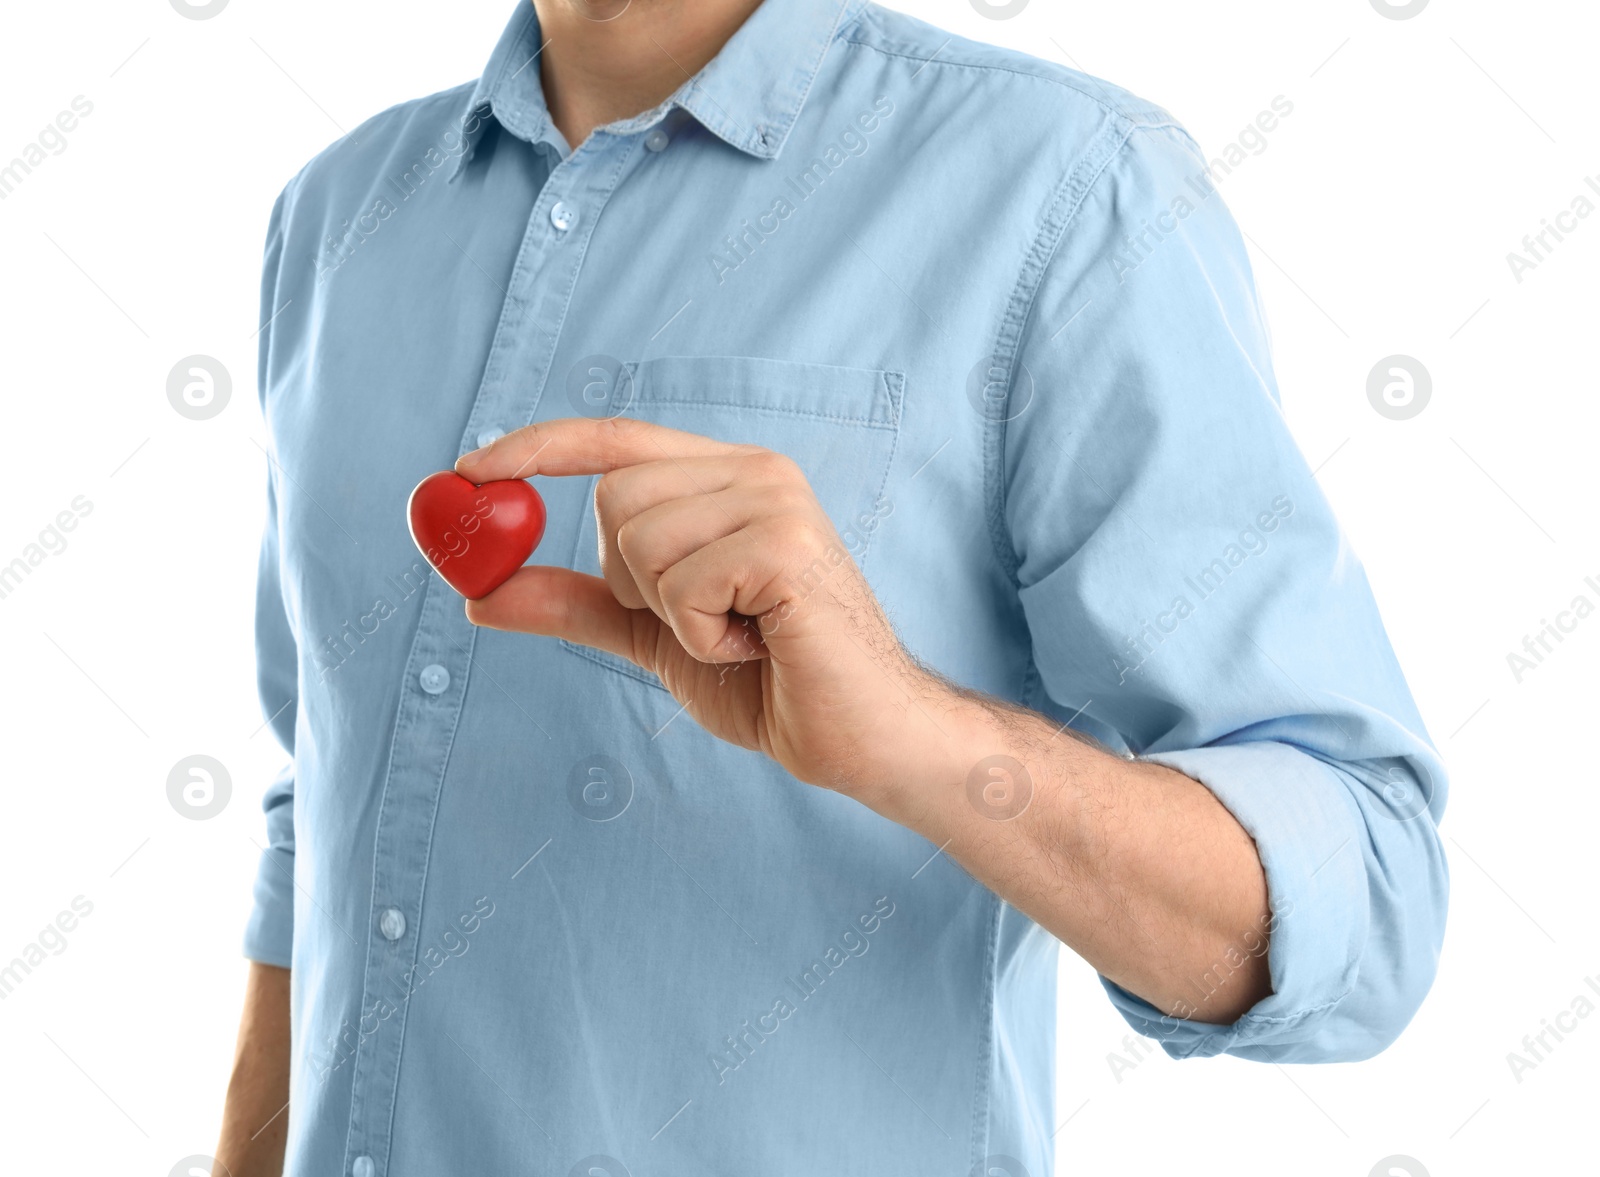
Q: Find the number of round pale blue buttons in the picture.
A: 6